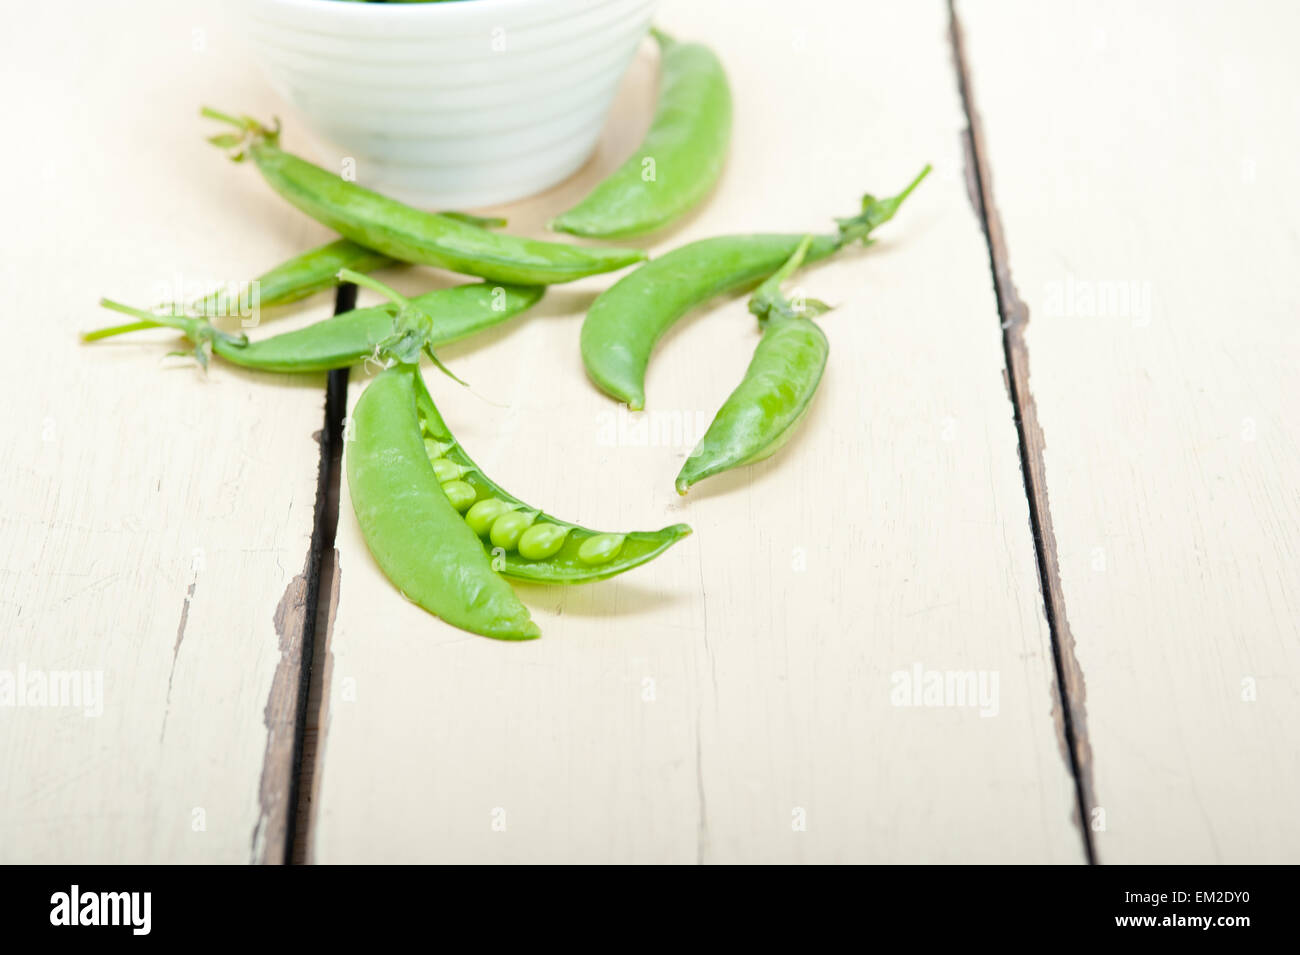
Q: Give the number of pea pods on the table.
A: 7